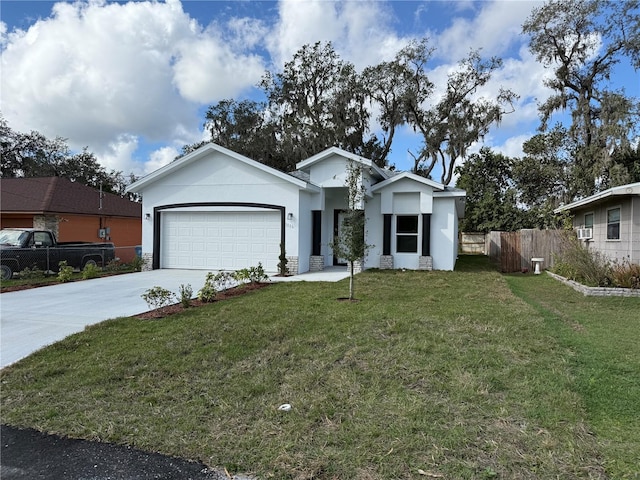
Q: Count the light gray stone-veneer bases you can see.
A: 6